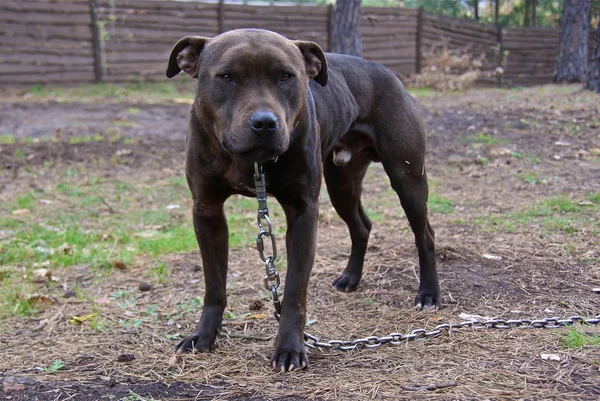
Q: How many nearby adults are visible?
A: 0